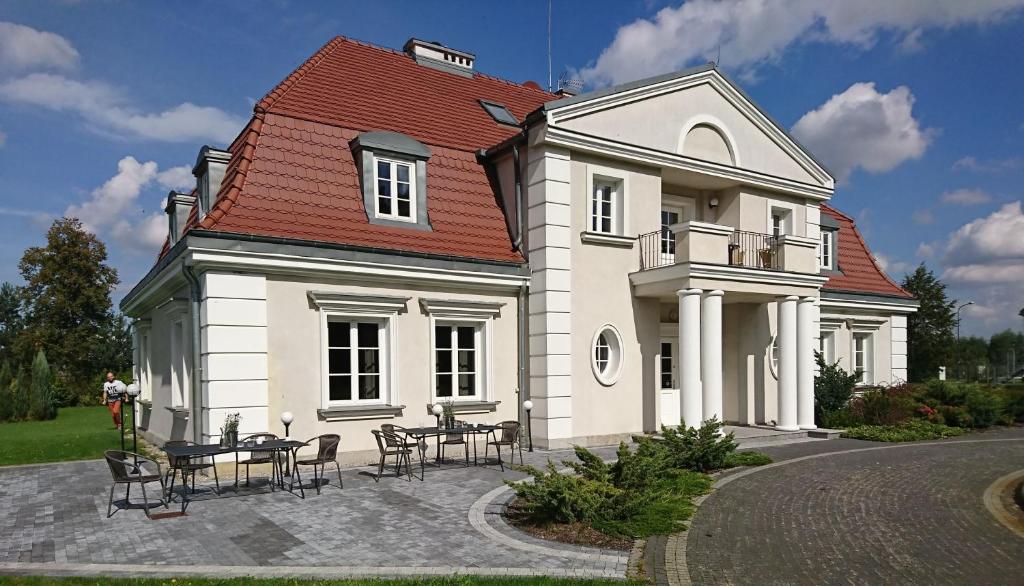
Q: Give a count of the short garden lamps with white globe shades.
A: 5